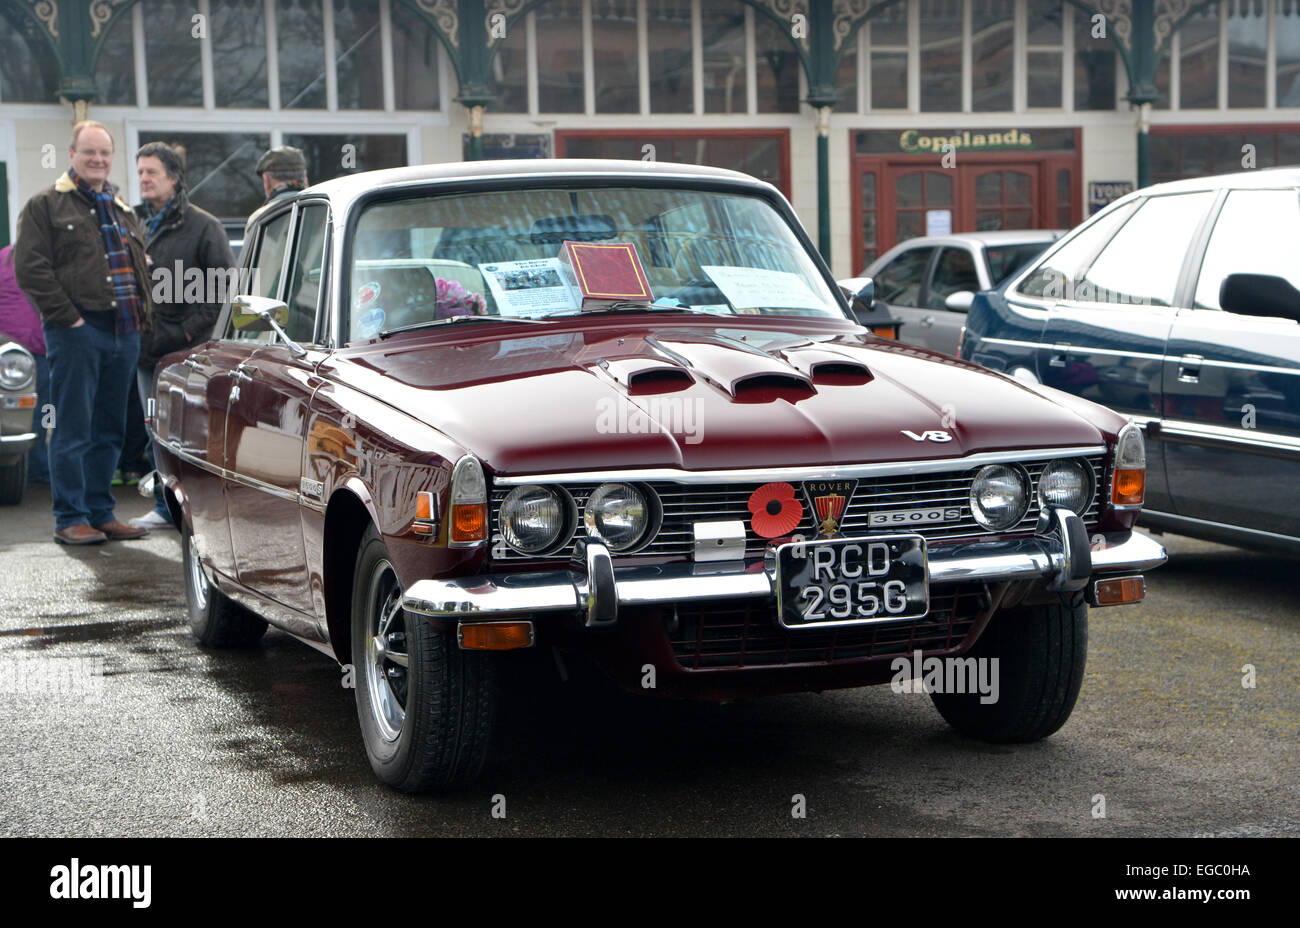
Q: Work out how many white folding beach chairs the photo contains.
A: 0